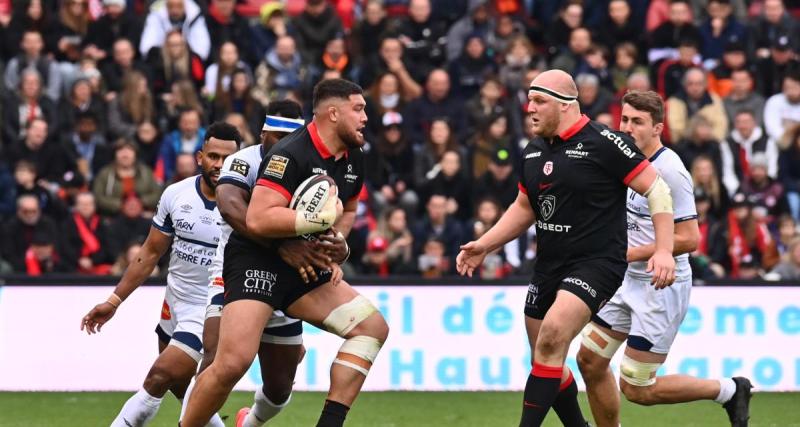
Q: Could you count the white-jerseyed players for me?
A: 3